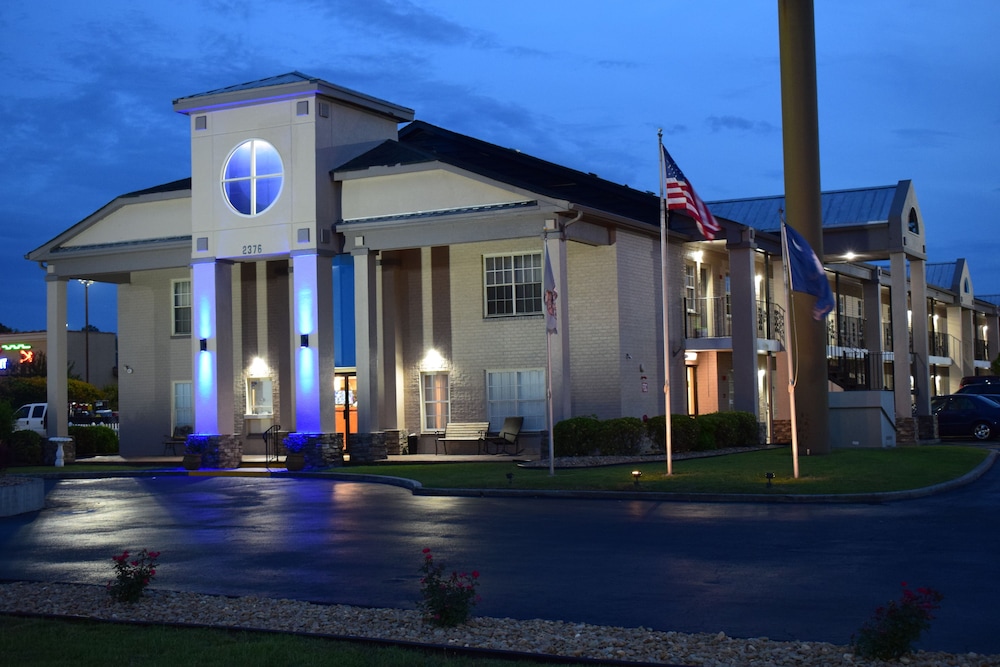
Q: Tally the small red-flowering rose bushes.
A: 3